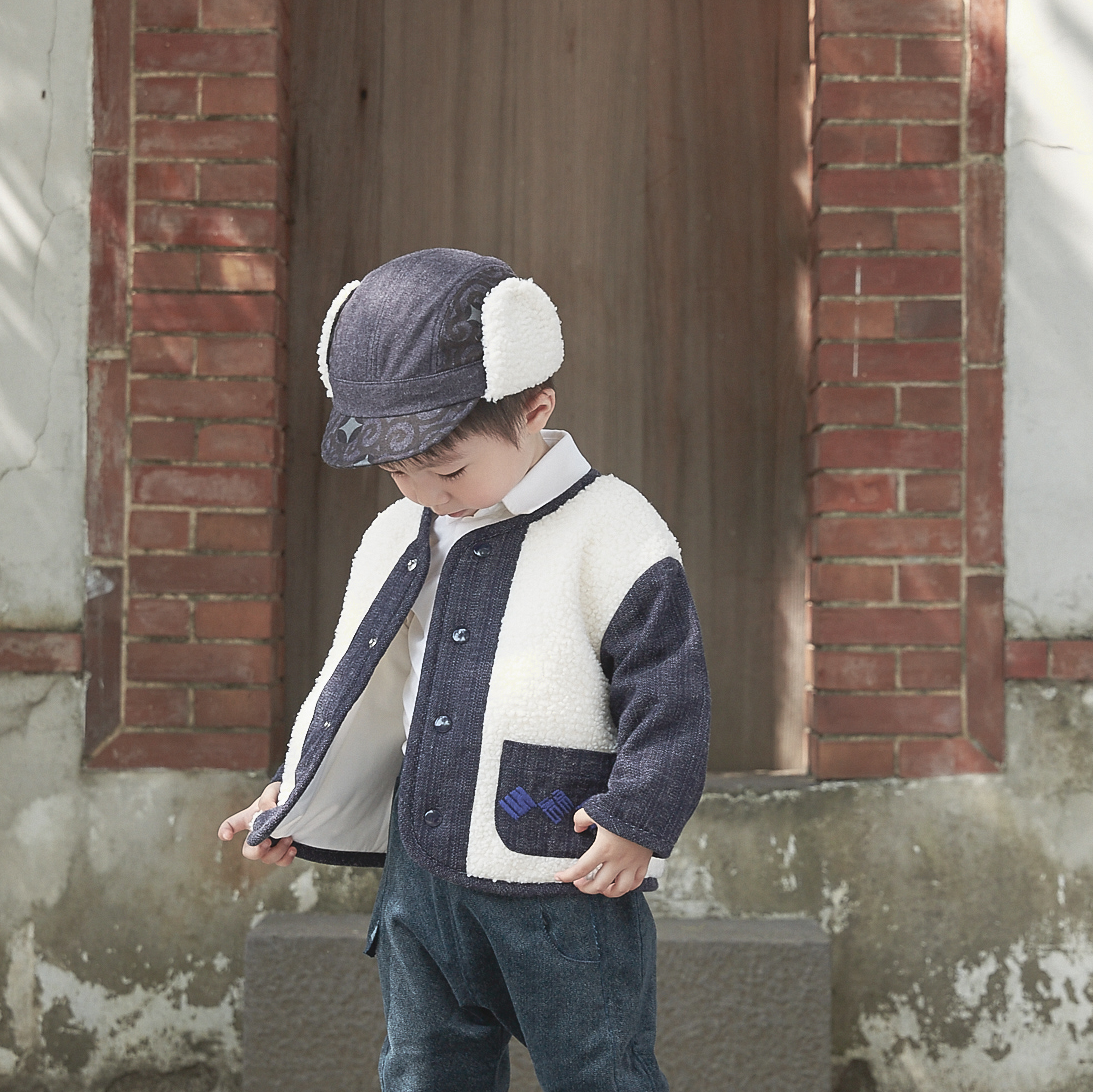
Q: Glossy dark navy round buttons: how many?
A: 4